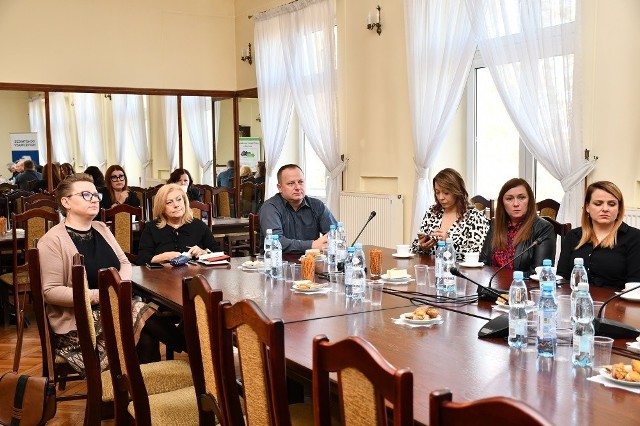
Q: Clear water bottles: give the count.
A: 13